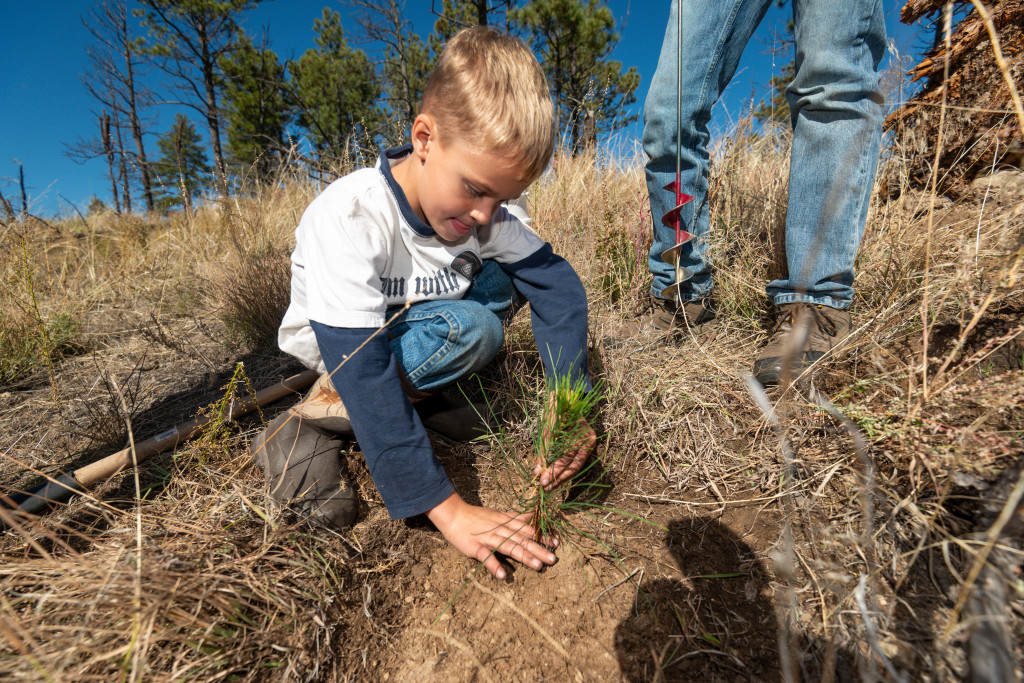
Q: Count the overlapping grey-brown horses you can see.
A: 0